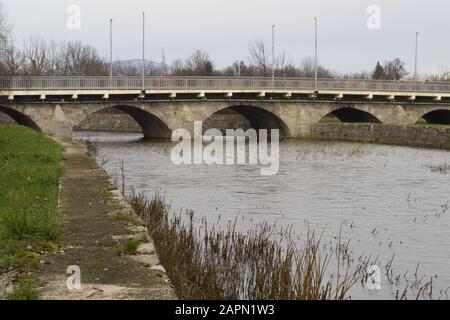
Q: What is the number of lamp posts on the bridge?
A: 5